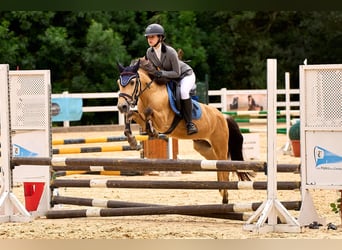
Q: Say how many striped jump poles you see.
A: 11